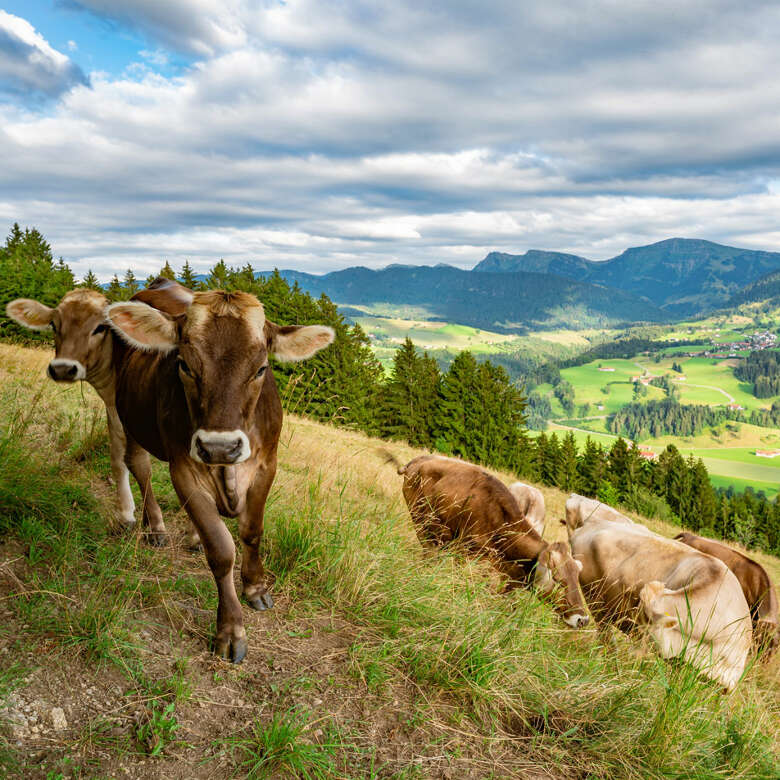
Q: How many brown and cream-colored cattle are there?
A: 6